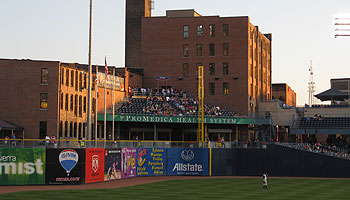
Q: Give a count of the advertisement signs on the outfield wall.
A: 7